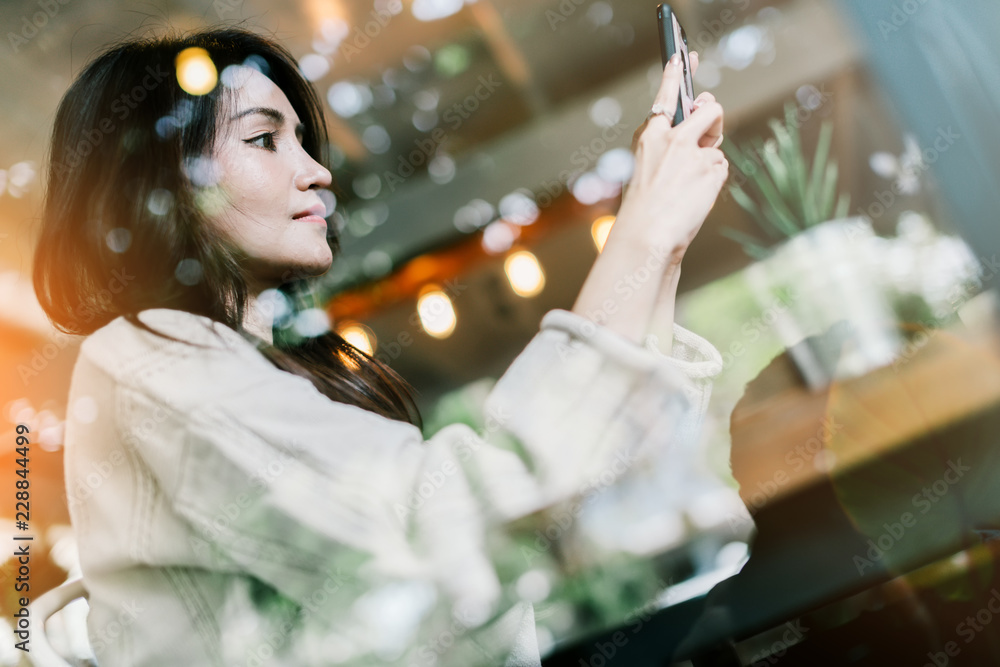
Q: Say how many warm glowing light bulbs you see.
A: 5